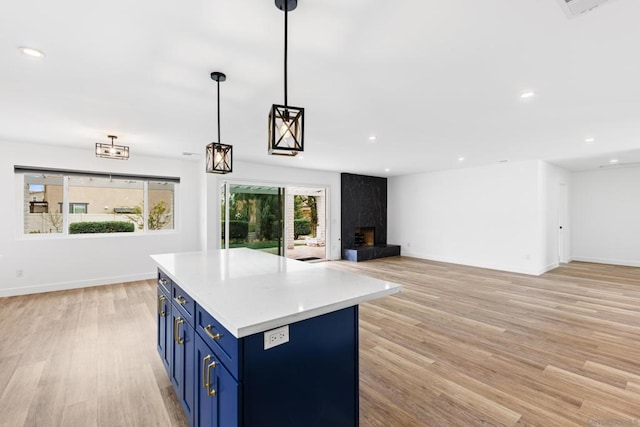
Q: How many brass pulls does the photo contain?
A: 9